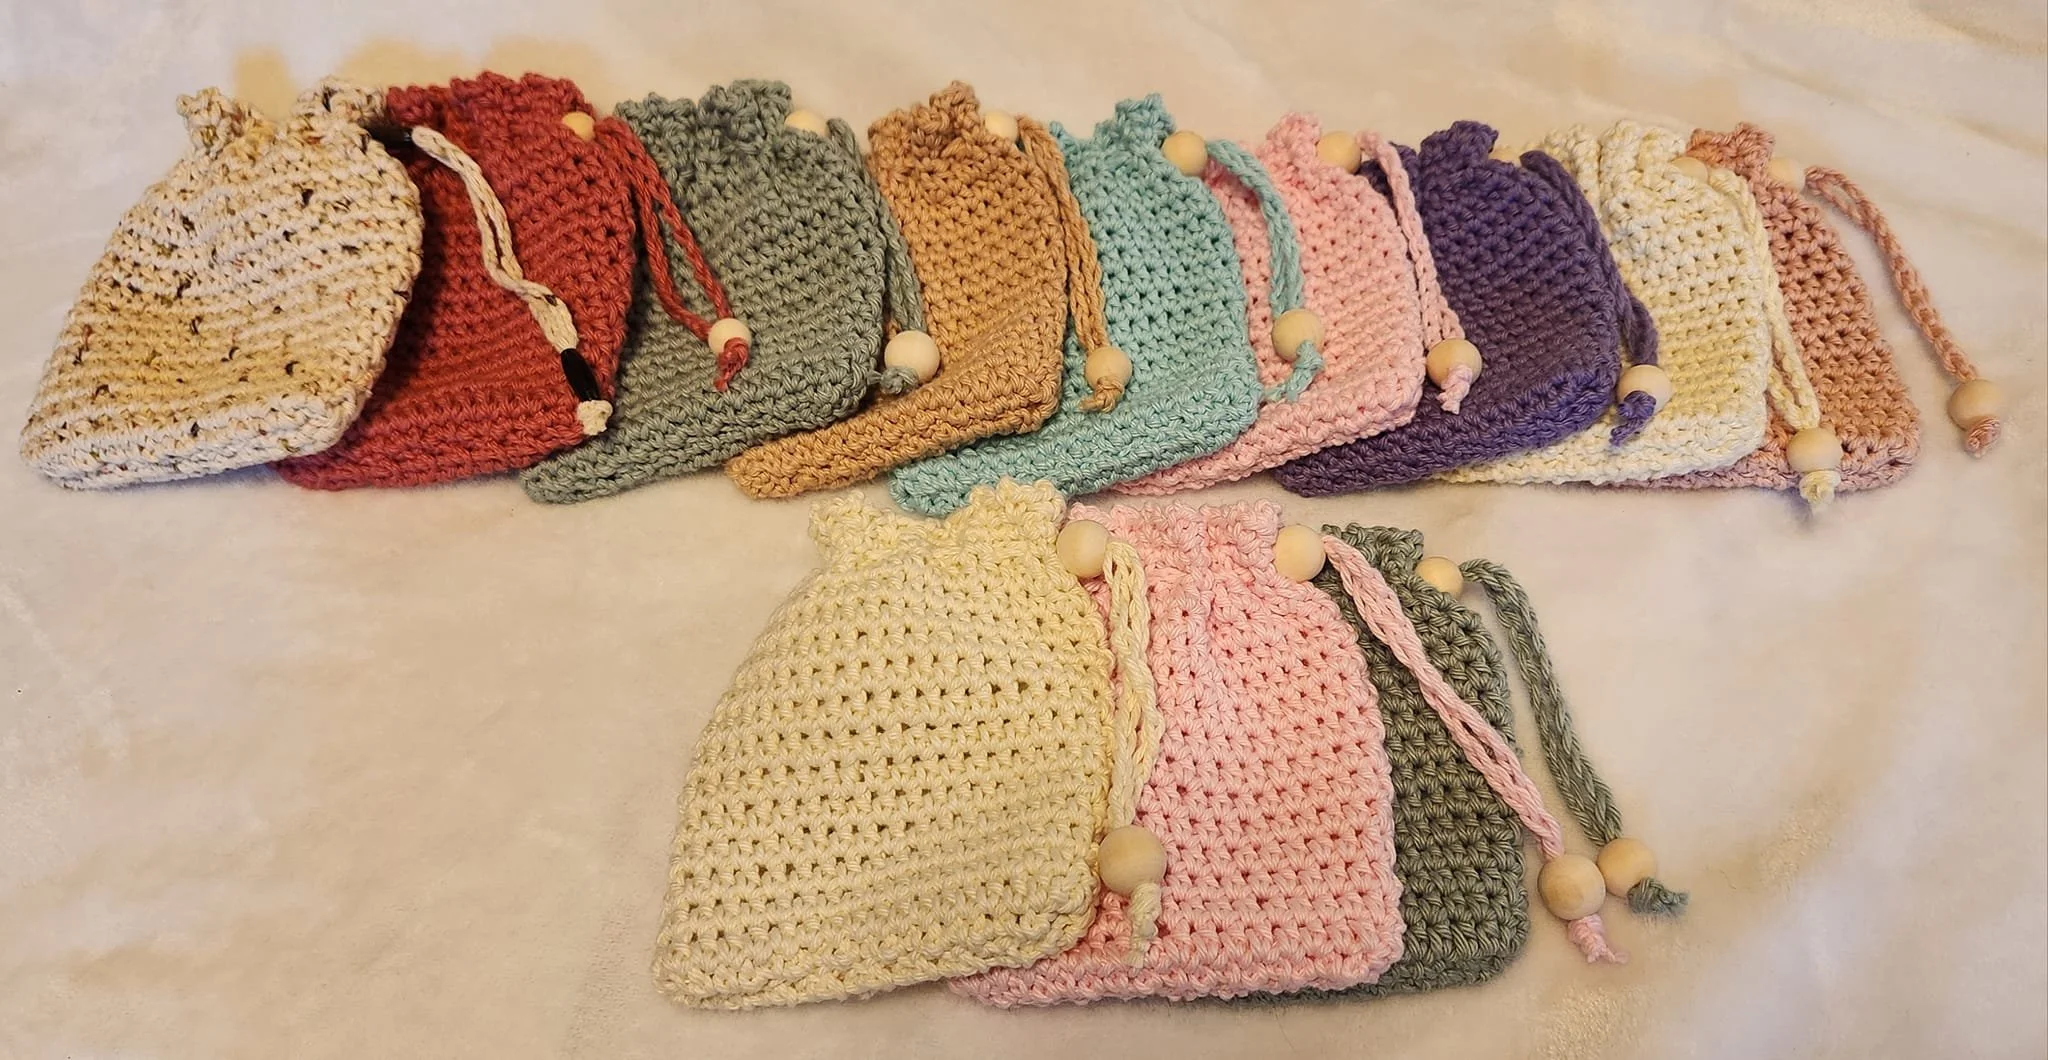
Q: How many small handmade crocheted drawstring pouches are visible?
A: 12